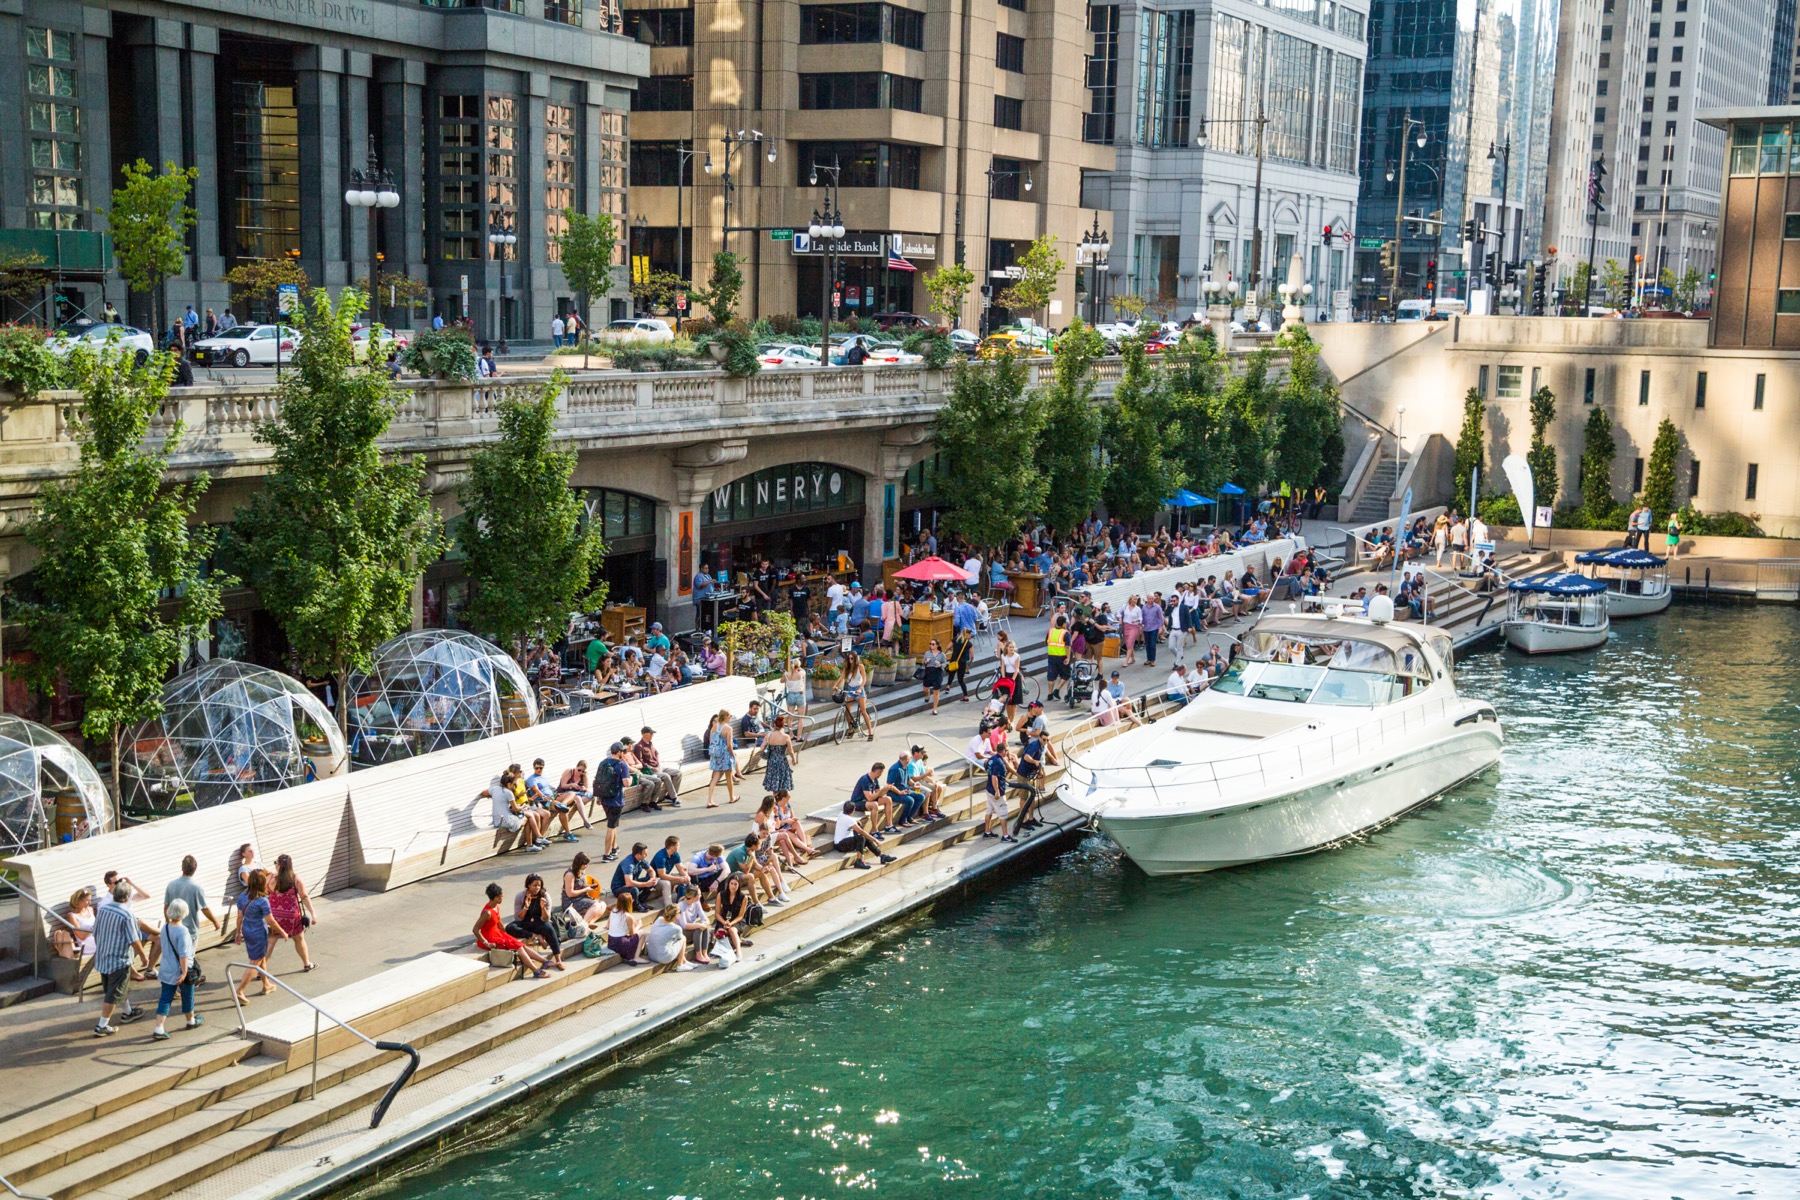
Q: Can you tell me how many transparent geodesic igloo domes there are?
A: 3